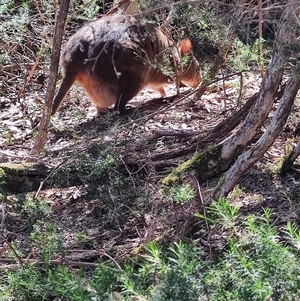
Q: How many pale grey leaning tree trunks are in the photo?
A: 2